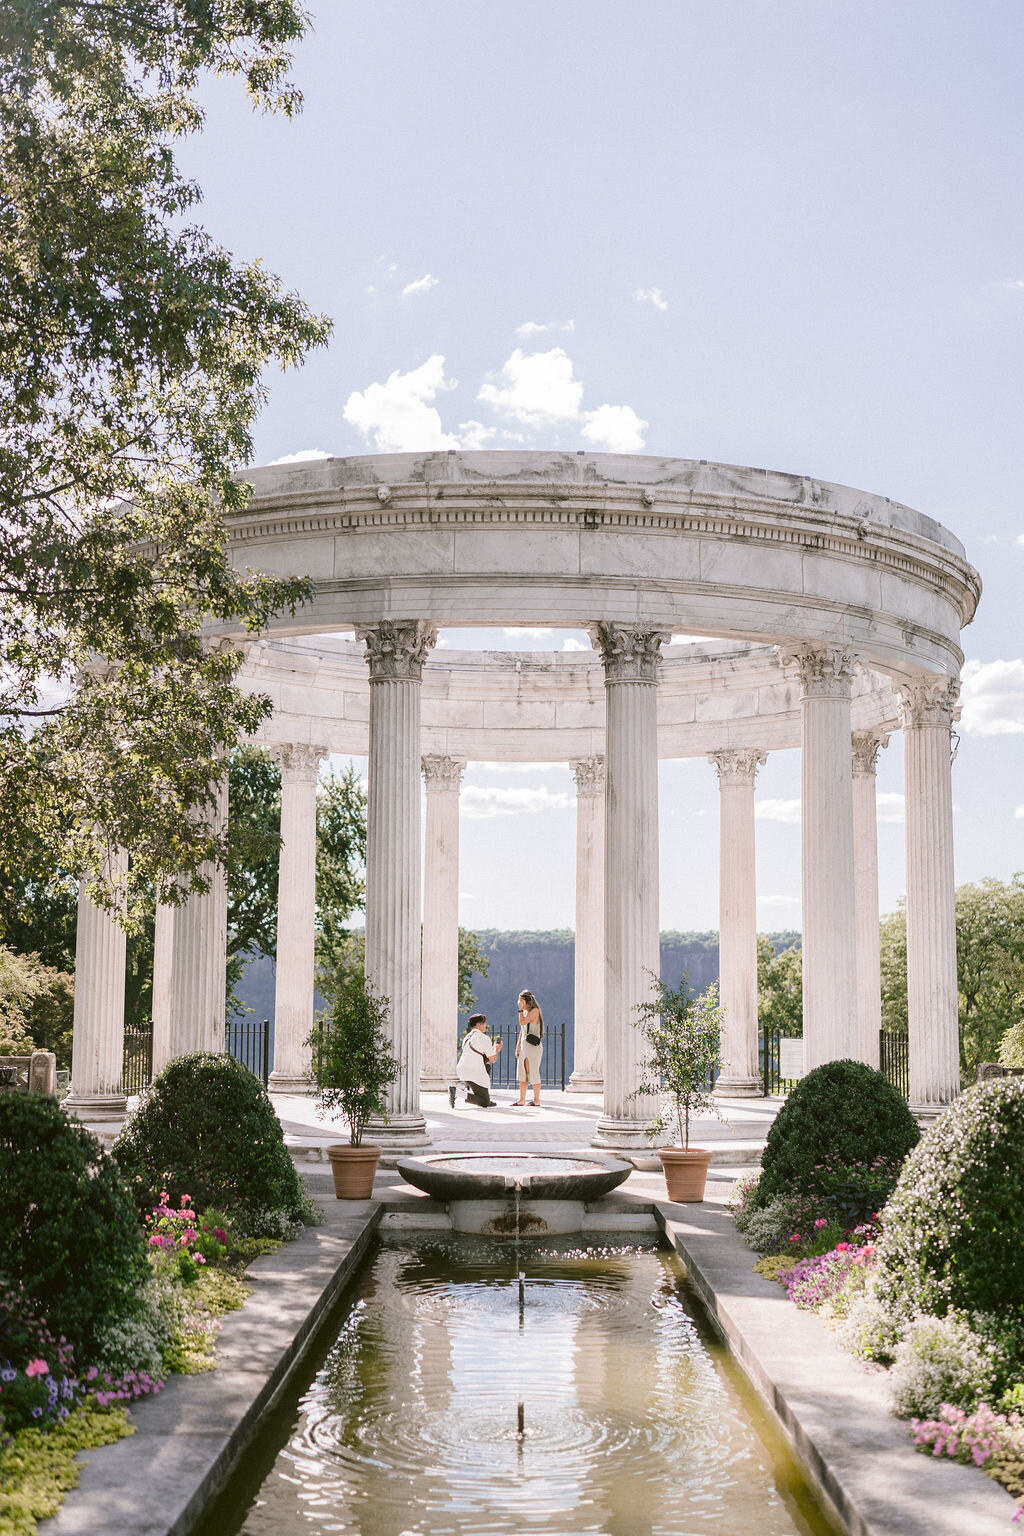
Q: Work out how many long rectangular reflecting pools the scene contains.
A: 1